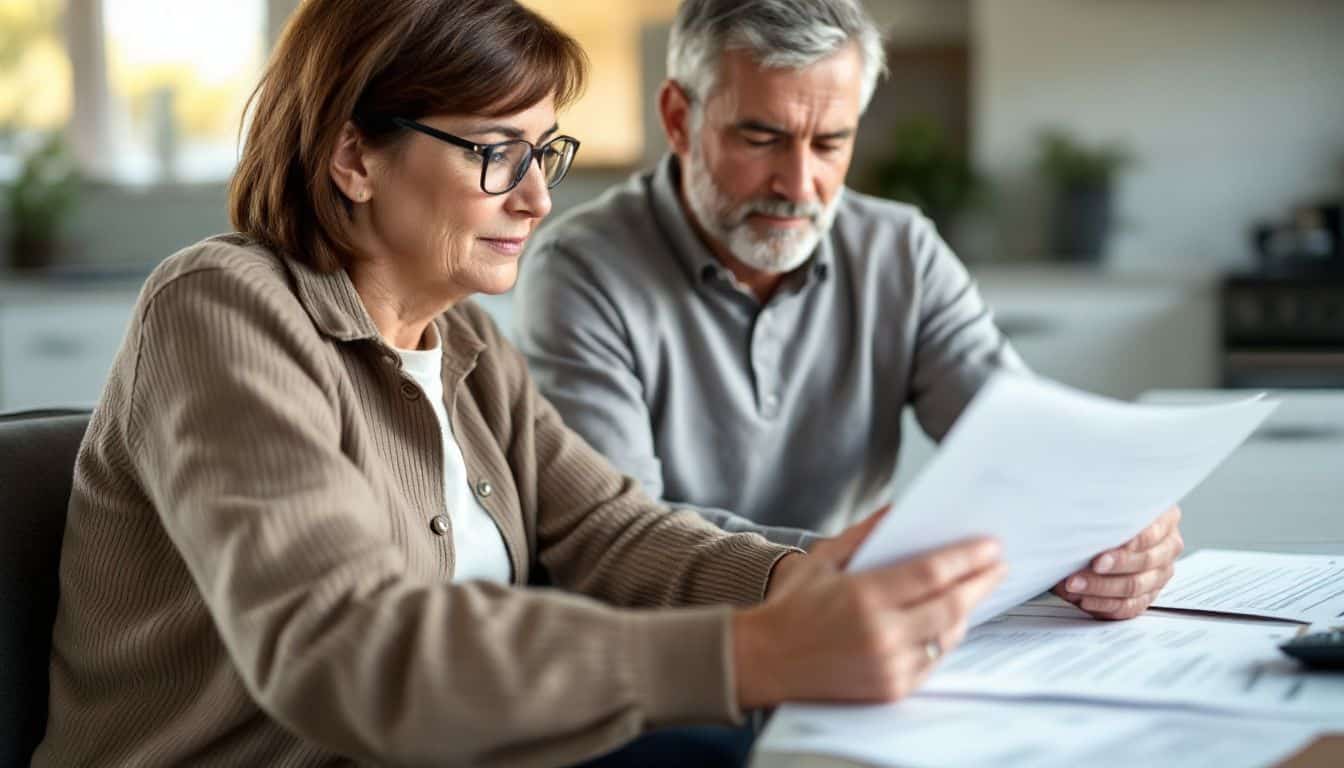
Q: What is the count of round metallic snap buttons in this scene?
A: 2